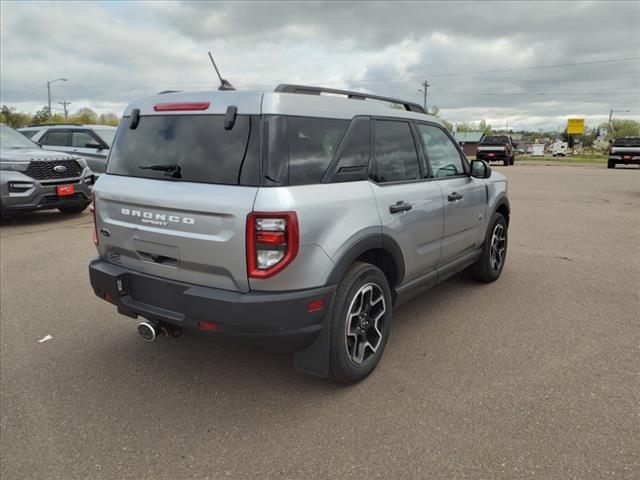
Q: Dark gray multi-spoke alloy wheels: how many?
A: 2